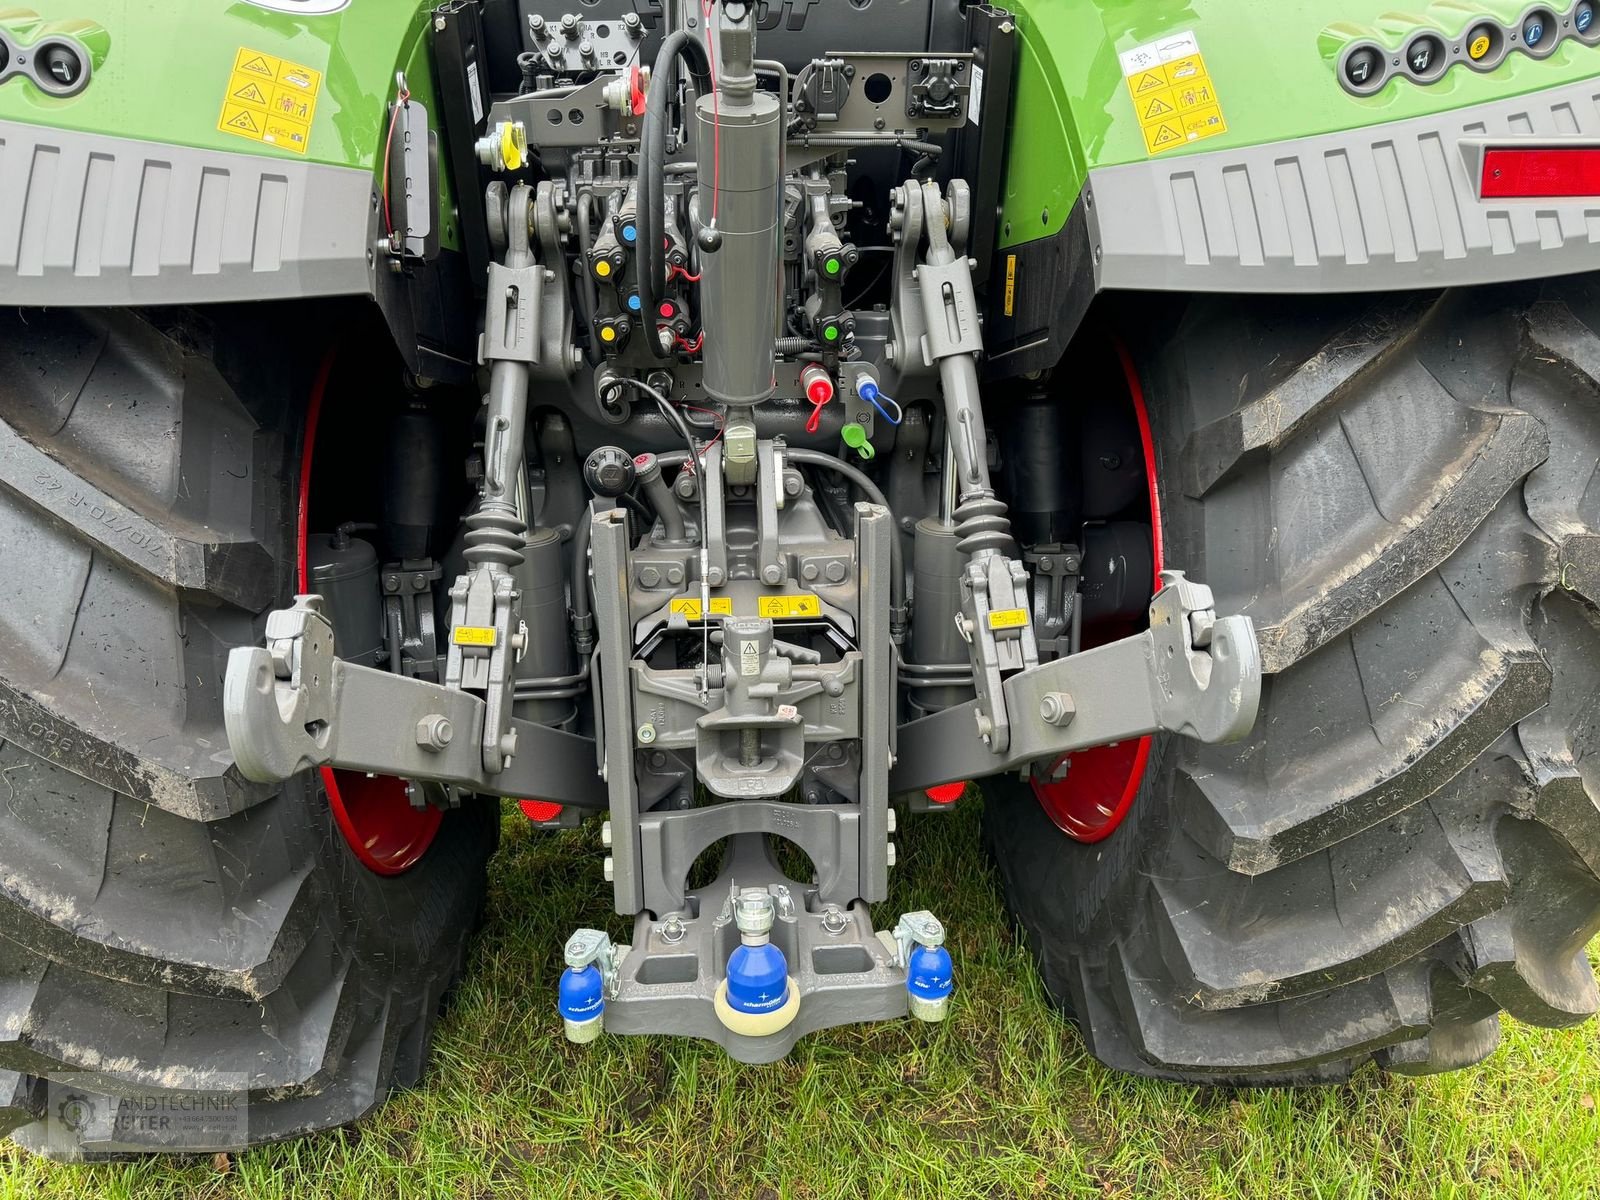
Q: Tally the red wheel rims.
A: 2